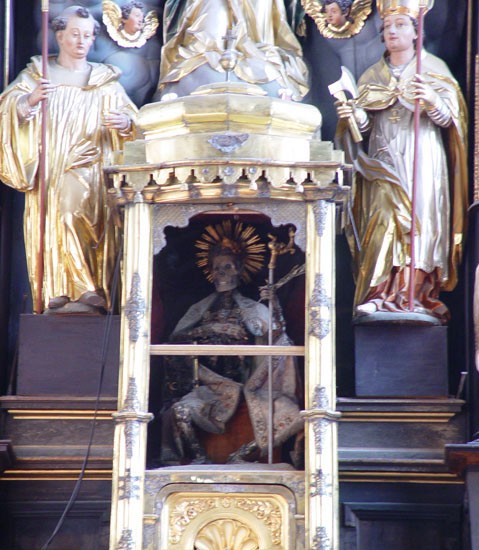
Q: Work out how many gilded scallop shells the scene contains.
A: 1